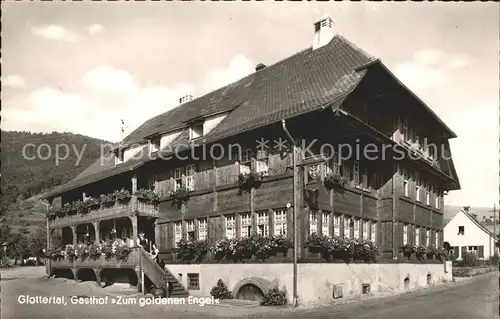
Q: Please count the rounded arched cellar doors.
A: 1